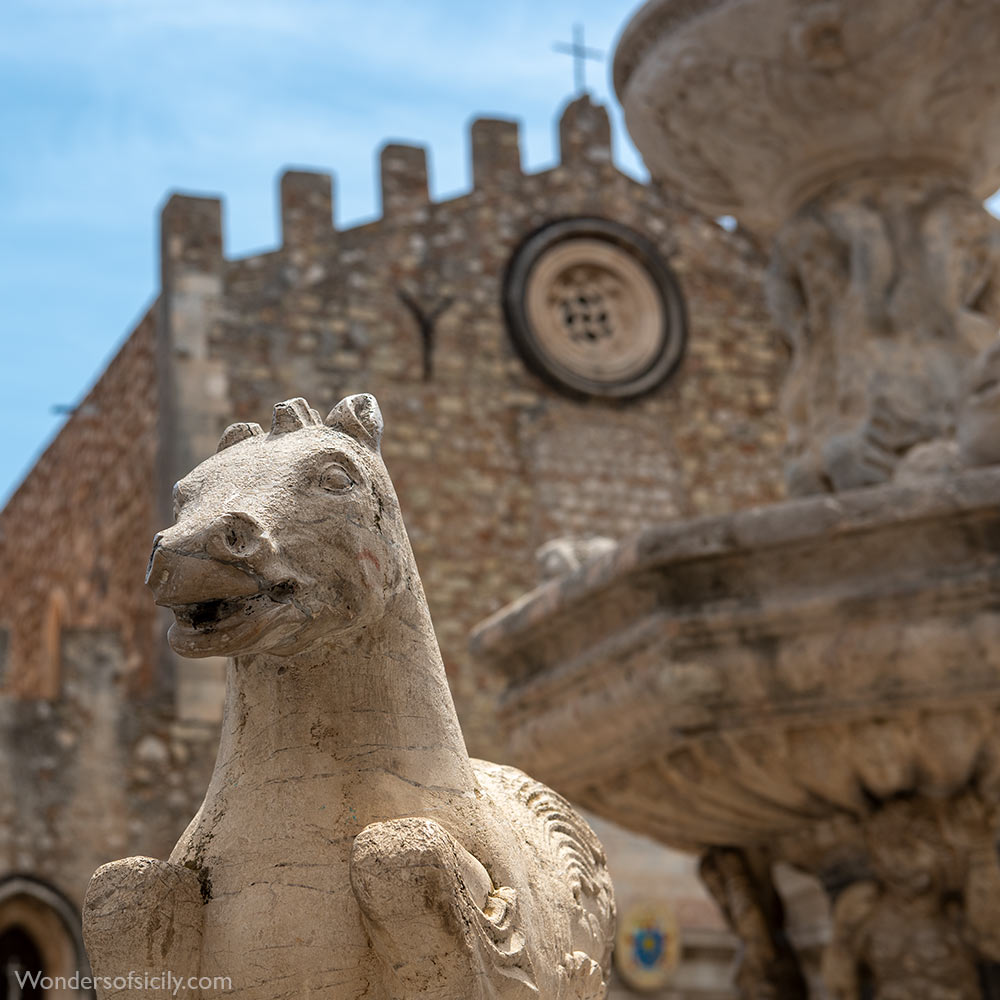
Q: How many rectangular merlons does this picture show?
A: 4